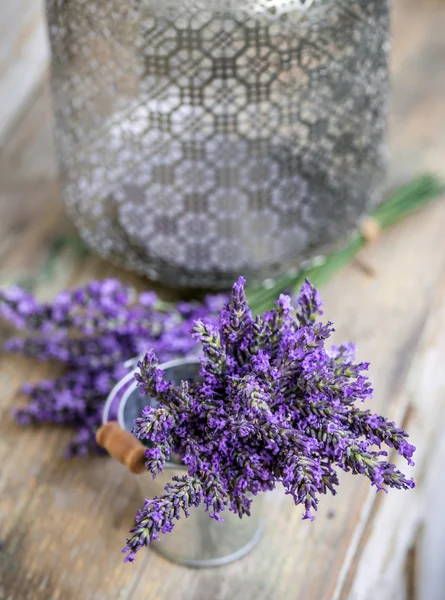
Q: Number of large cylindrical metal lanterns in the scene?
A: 1